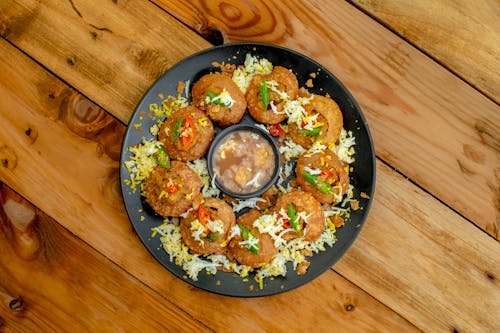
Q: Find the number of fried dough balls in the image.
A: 9